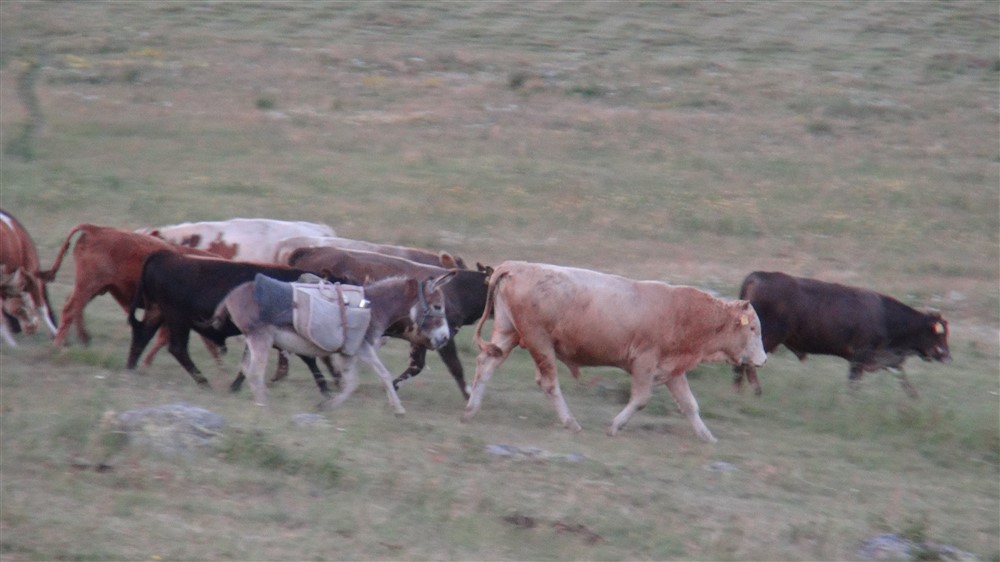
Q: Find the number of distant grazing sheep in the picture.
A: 0